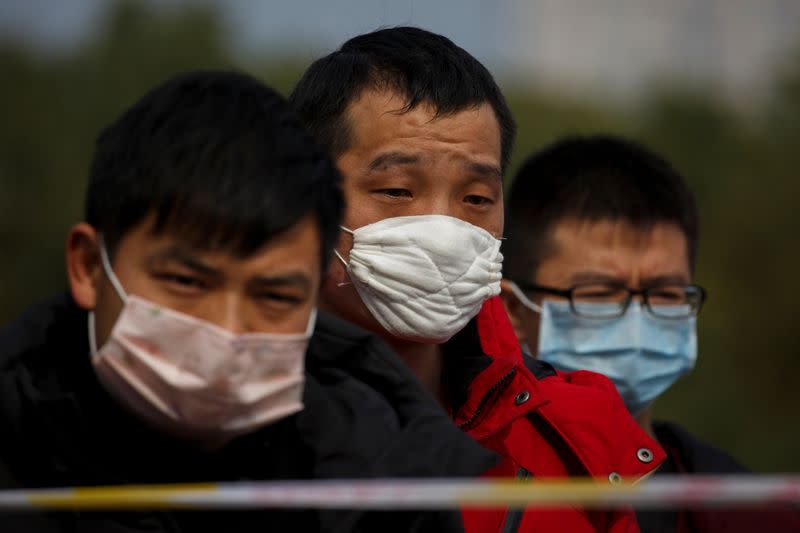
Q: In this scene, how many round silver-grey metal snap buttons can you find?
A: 3